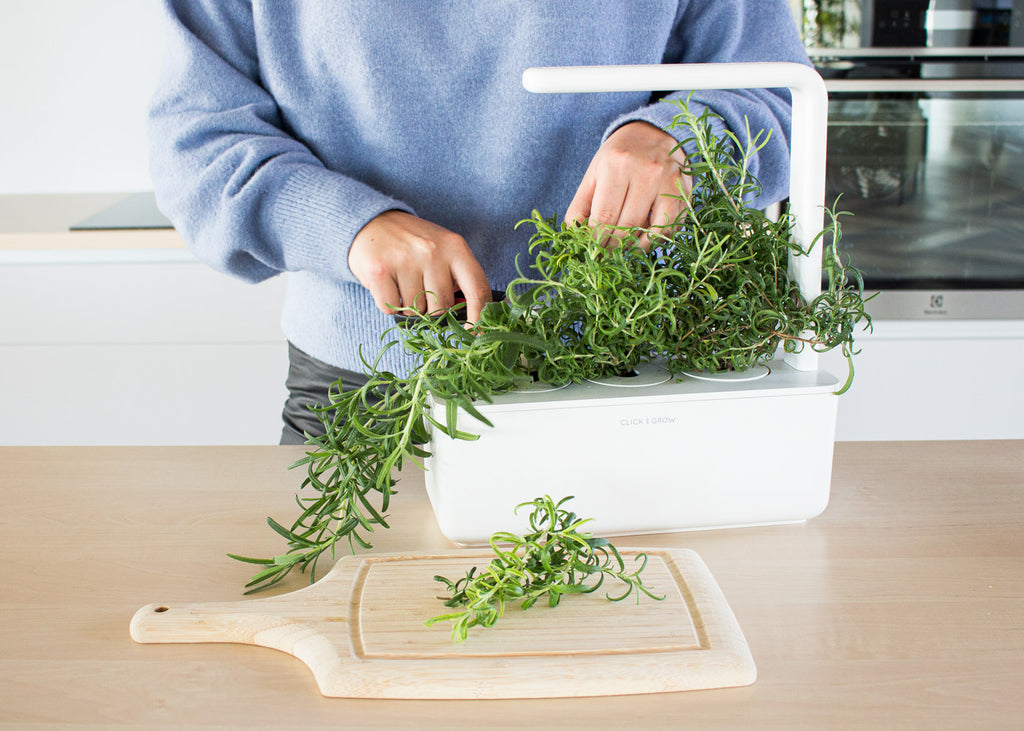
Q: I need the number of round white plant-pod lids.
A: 3